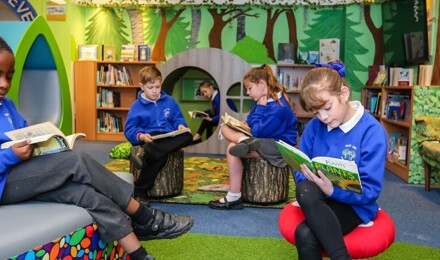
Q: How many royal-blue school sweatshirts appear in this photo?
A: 5